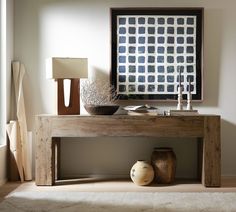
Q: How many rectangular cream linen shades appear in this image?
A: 1